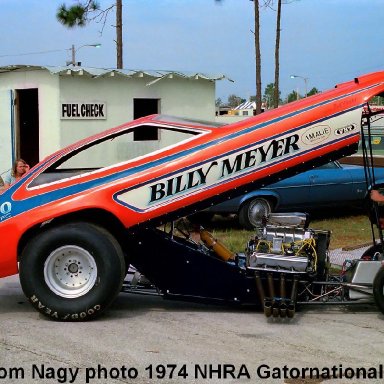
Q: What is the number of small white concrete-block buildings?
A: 1